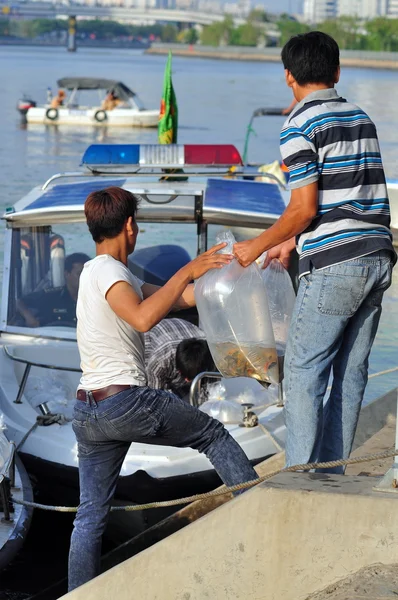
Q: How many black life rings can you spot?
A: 2